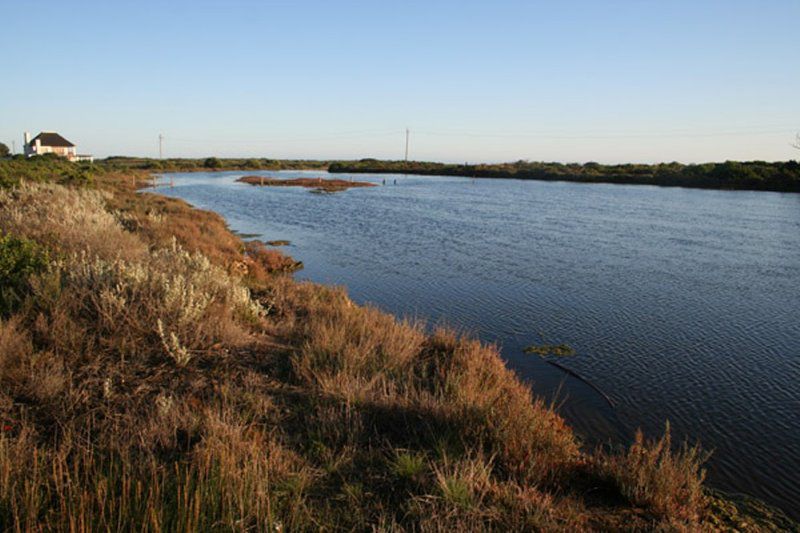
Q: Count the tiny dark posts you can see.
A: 2